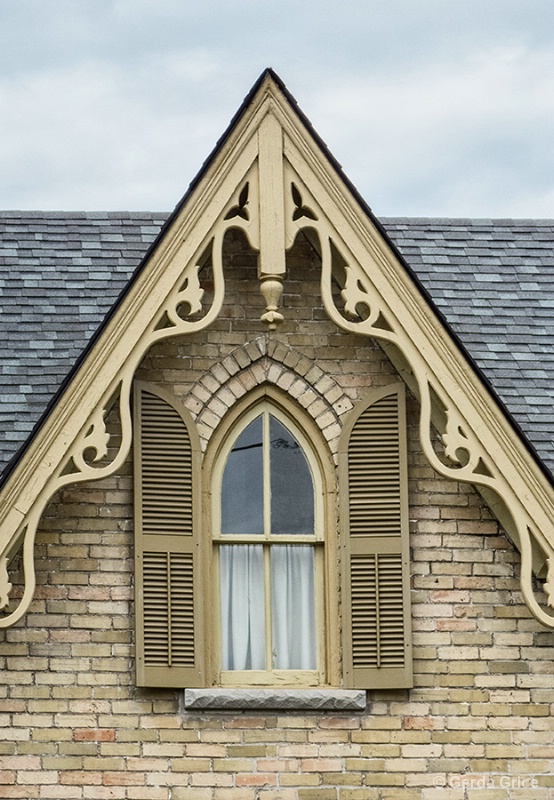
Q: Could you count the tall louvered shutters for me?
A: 2